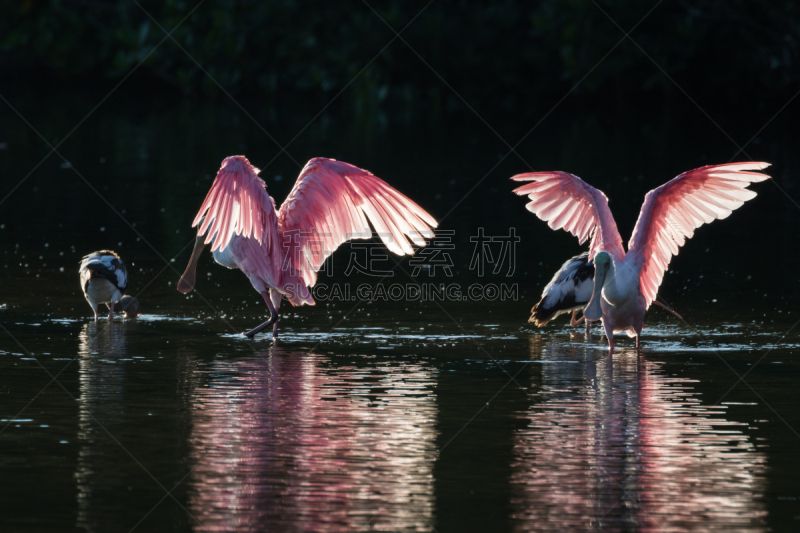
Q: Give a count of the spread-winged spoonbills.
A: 2